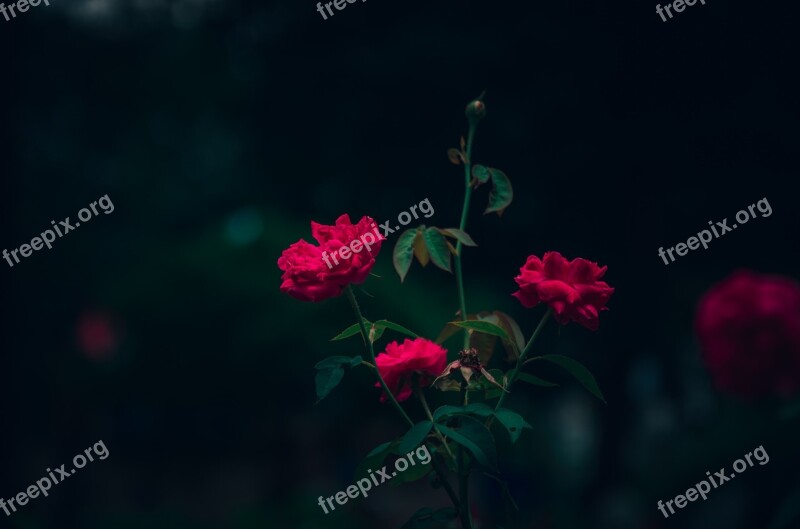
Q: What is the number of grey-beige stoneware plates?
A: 0